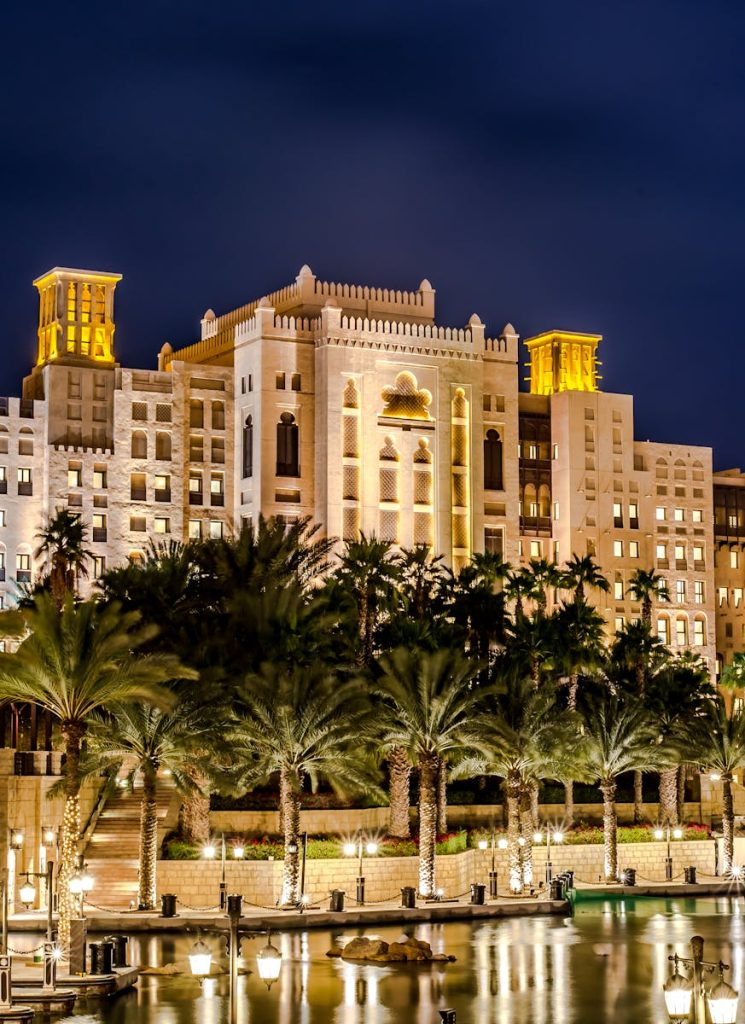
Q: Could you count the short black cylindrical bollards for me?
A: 13